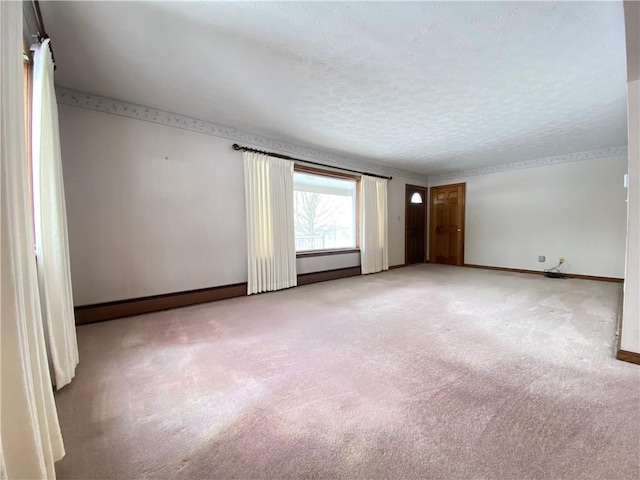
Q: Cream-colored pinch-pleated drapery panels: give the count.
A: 4